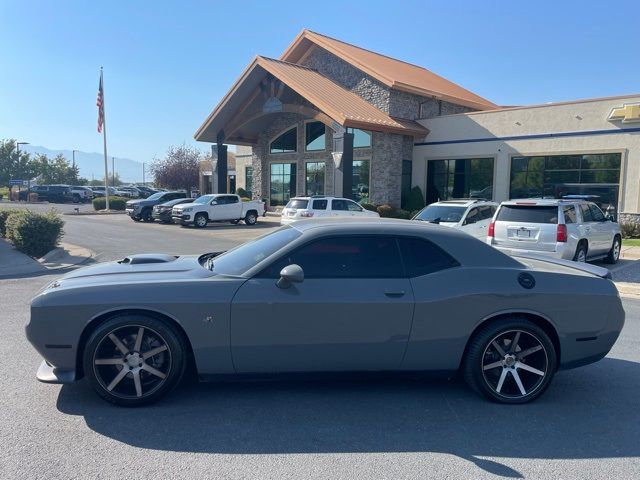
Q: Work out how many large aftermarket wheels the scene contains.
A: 2